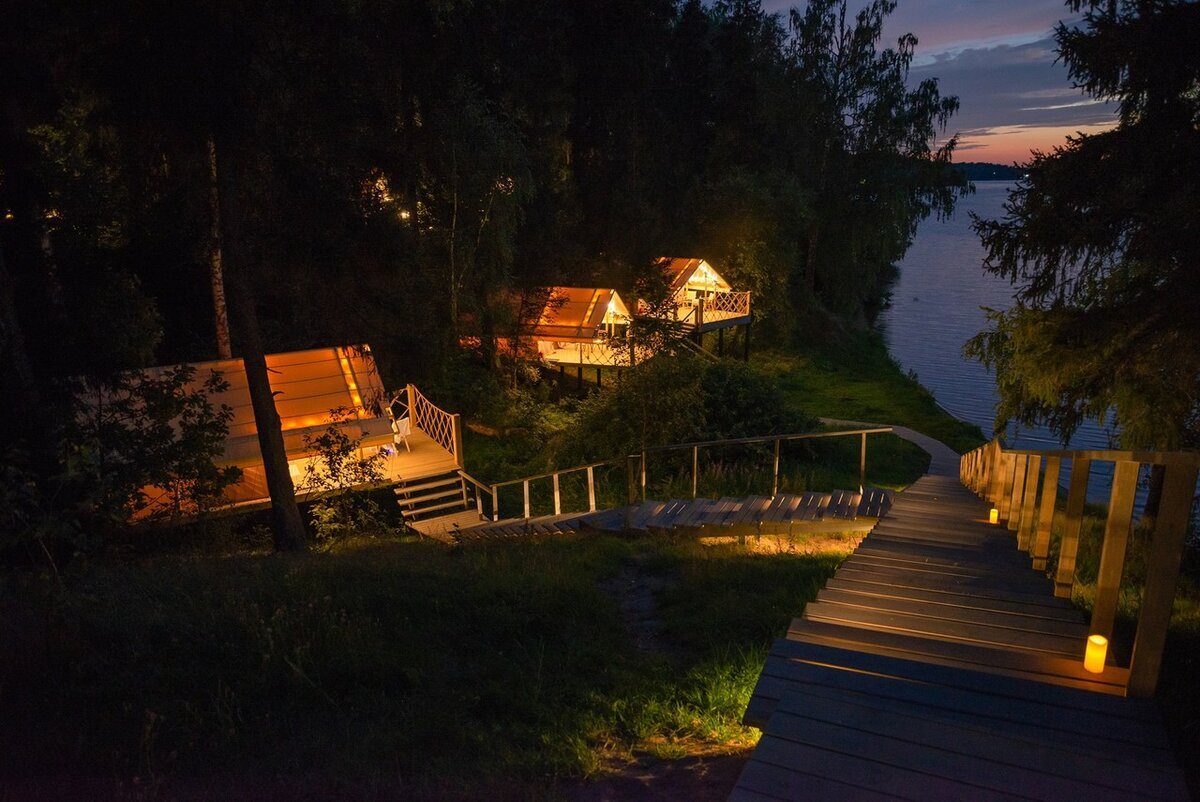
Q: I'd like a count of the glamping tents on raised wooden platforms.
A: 3